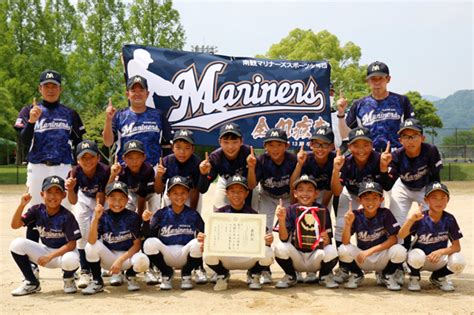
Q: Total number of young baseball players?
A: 15